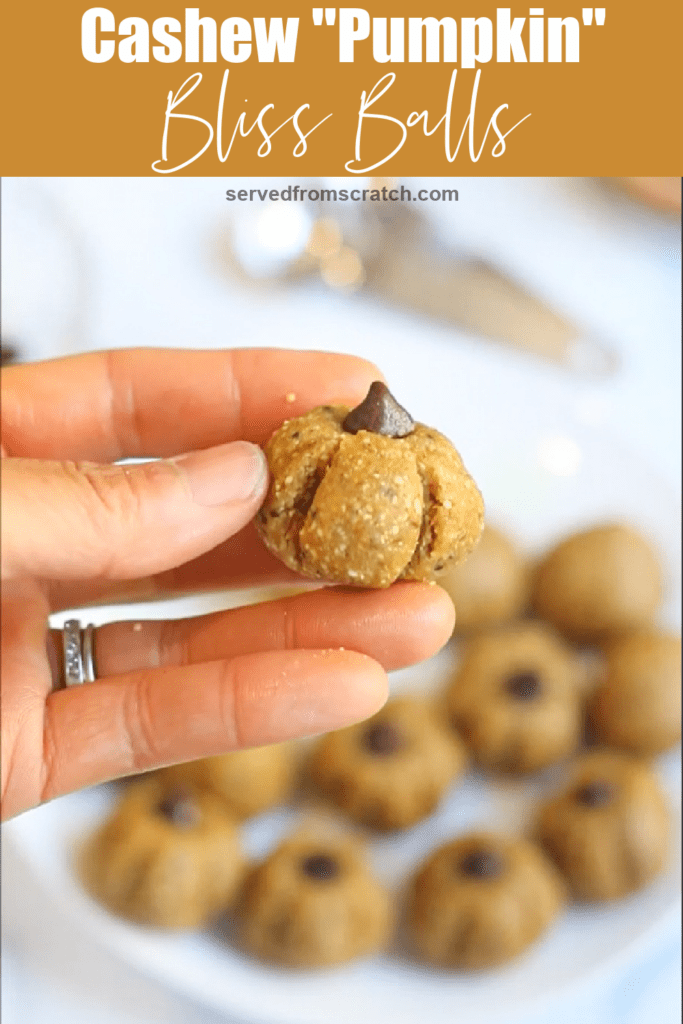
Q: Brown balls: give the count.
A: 11